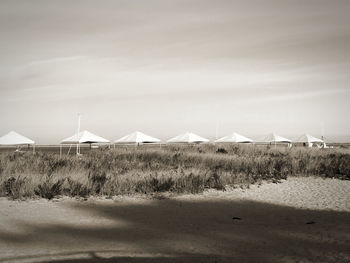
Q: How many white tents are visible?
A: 7